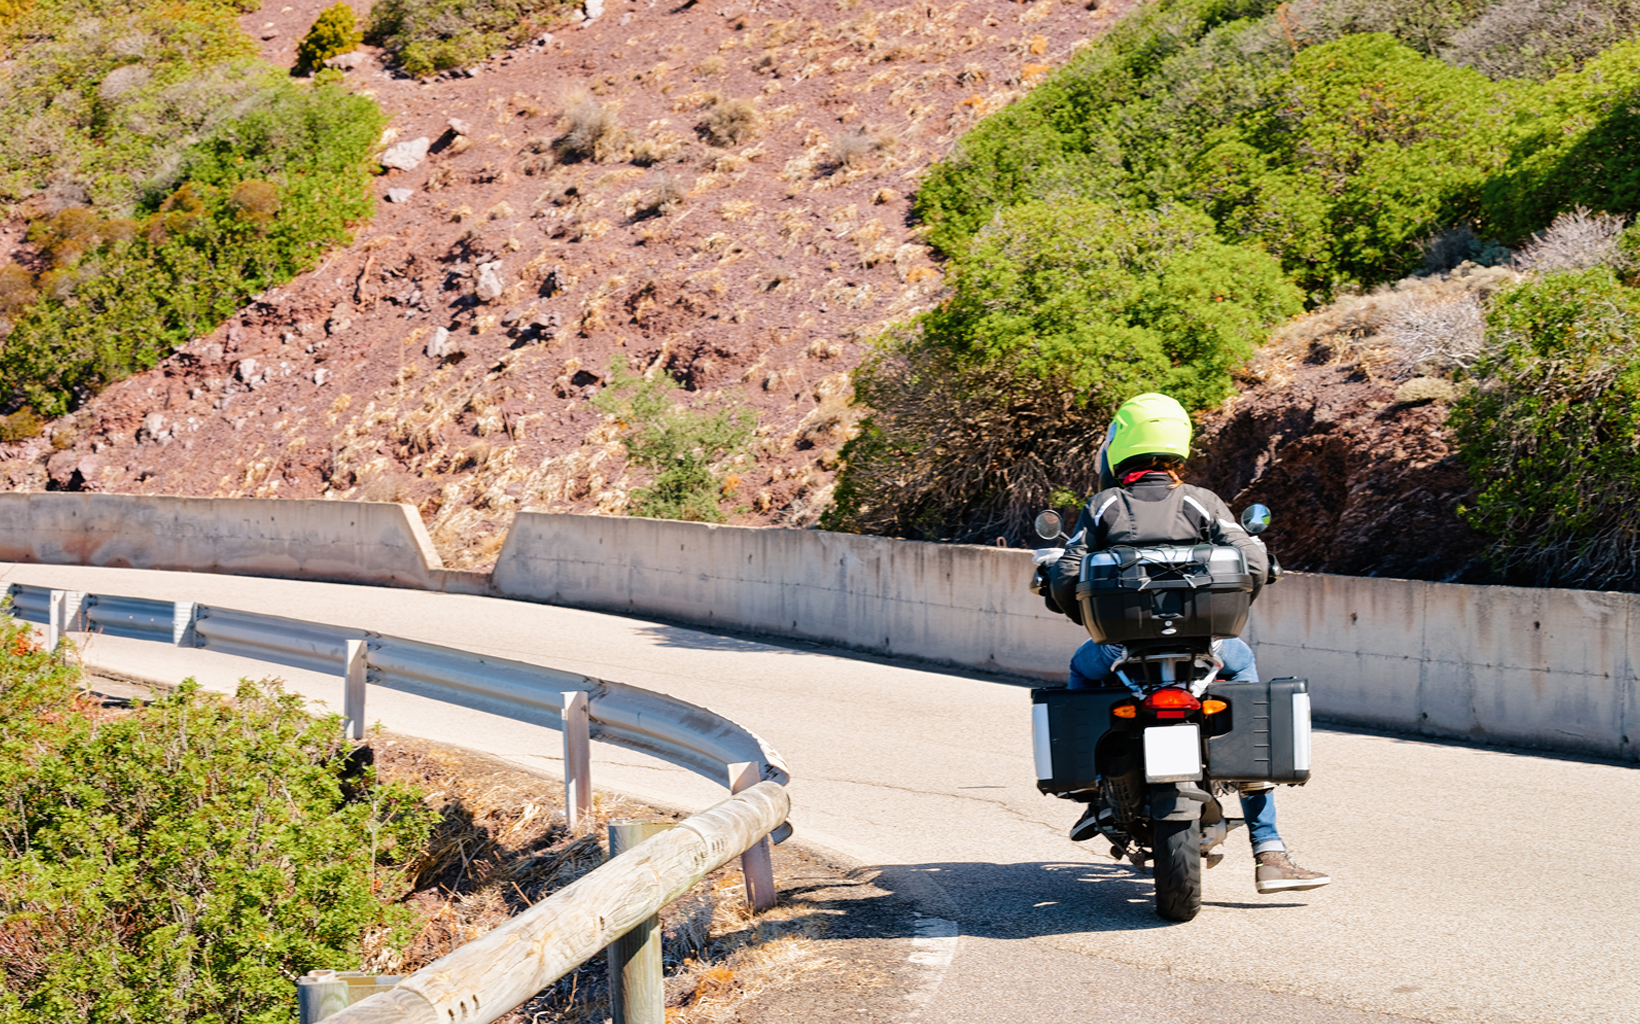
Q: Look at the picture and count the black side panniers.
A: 2